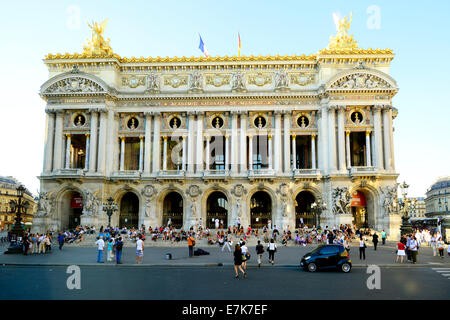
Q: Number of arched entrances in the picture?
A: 7